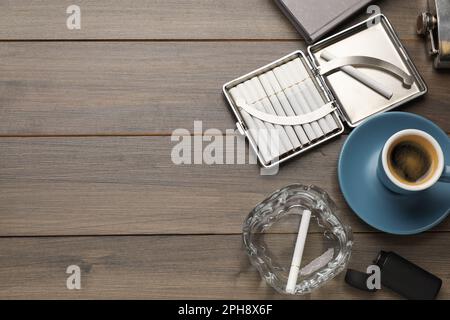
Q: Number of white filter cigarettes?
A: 12